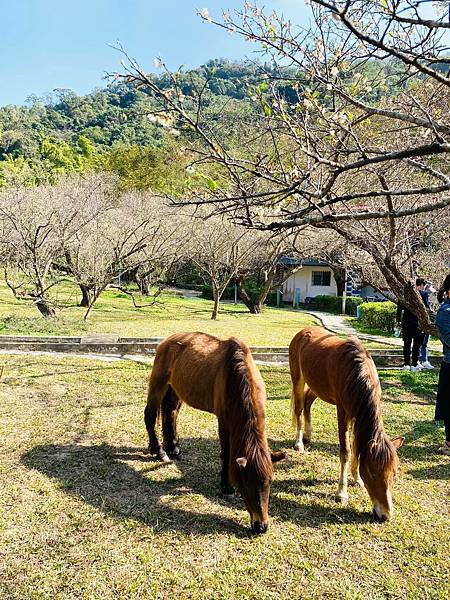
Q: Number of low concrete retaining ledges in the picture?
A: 2